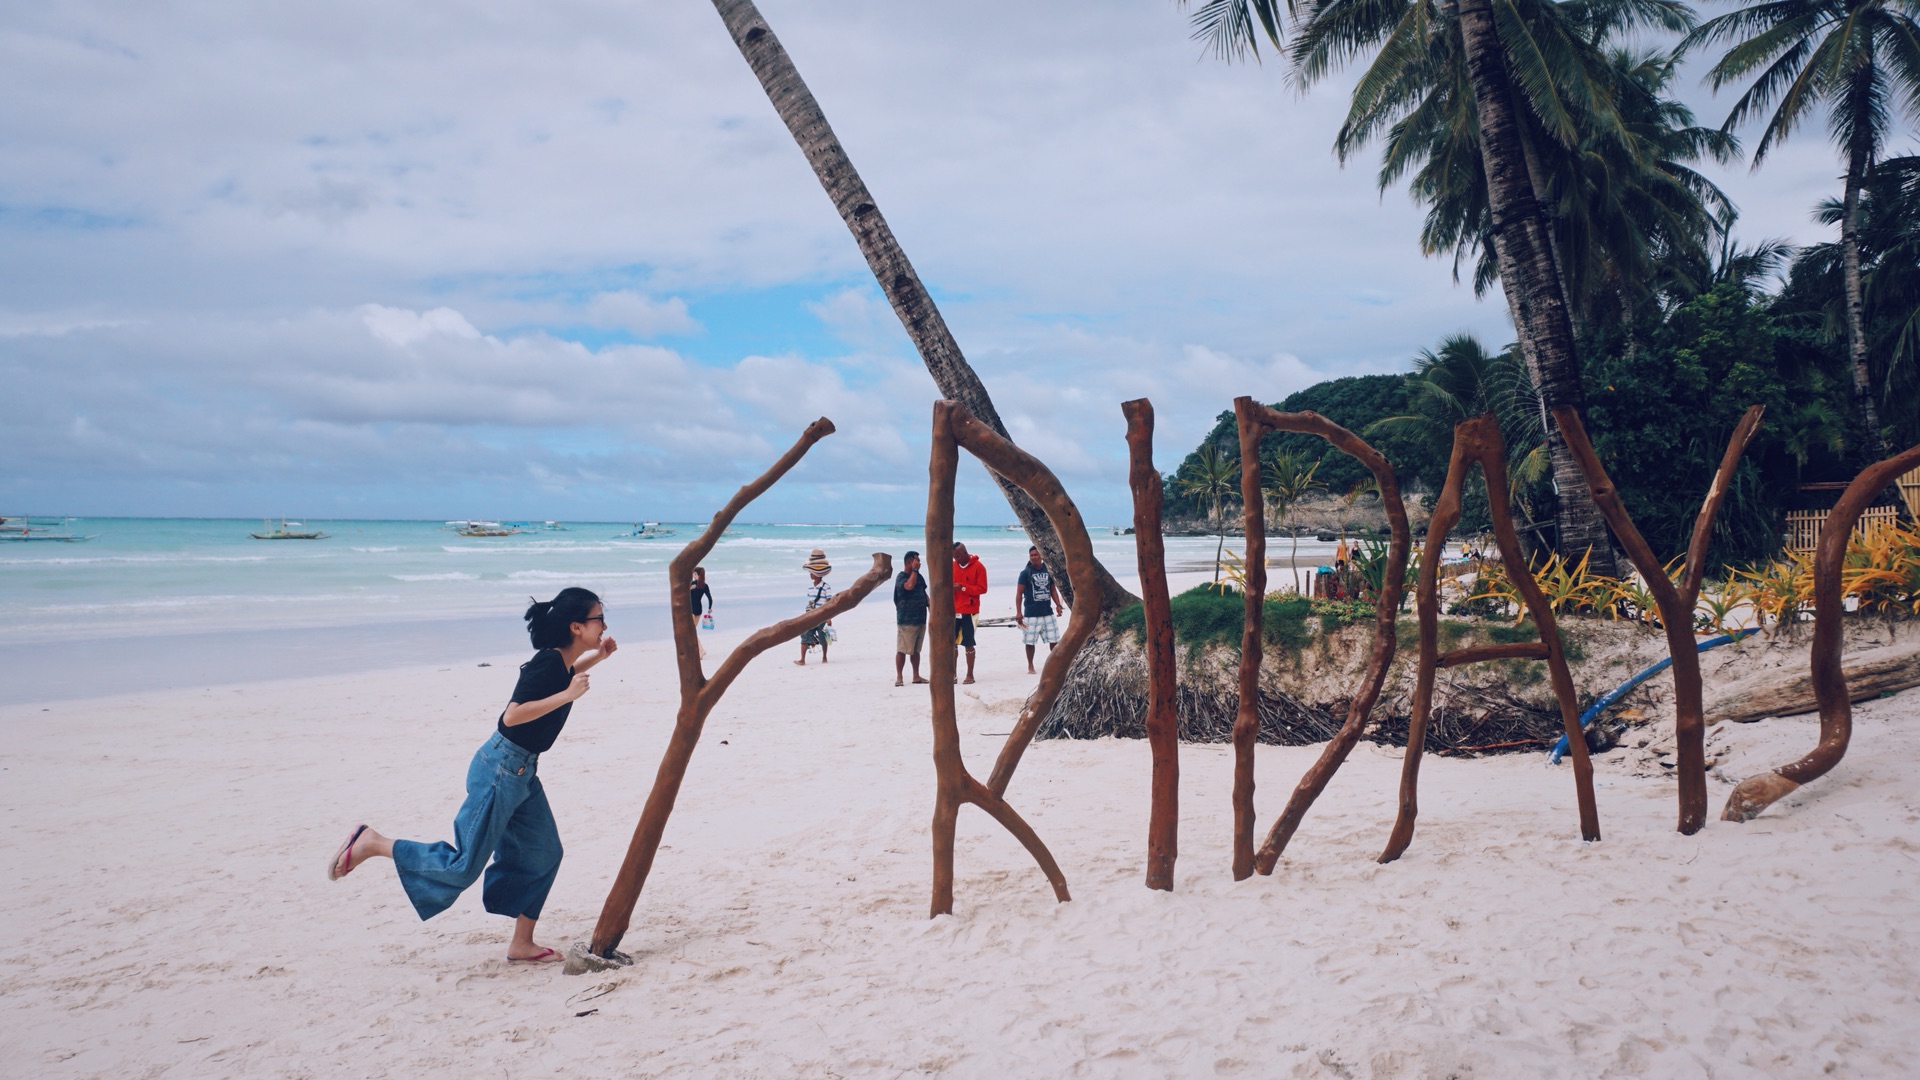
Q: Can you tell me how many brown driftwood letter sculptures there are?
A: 7